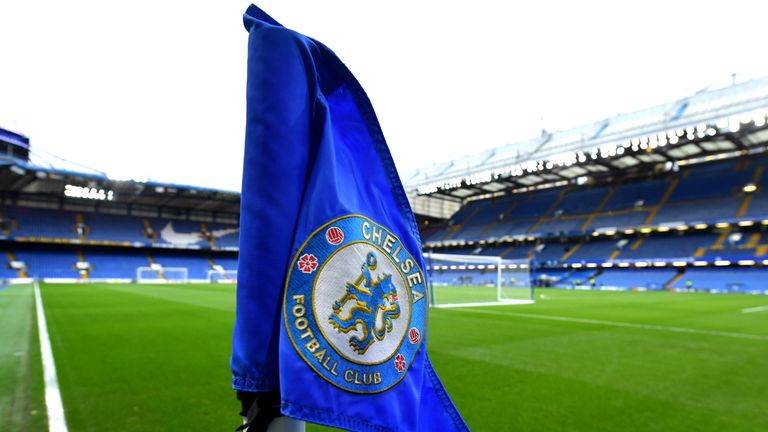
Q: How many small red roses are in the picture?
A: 2